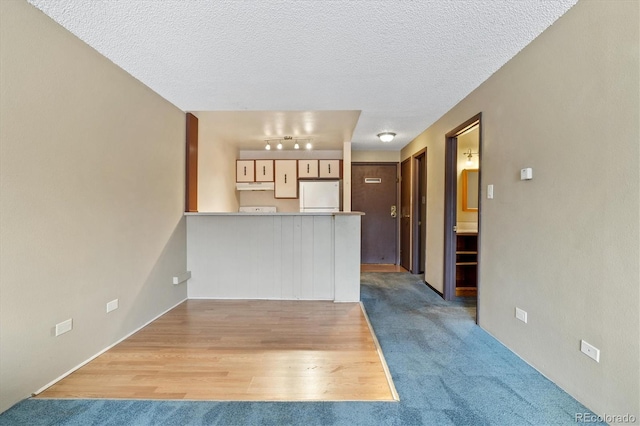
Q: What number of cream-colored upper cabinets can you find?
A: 5